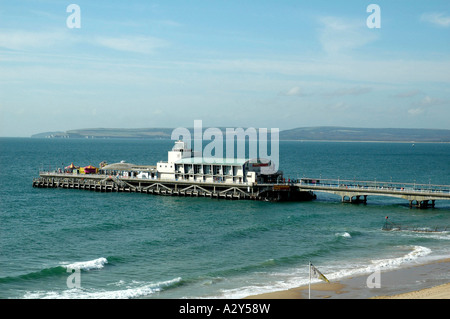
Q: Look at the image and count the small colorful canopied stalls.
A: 2